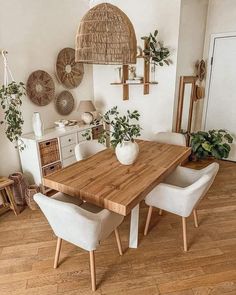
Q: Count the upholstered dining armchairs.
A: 4